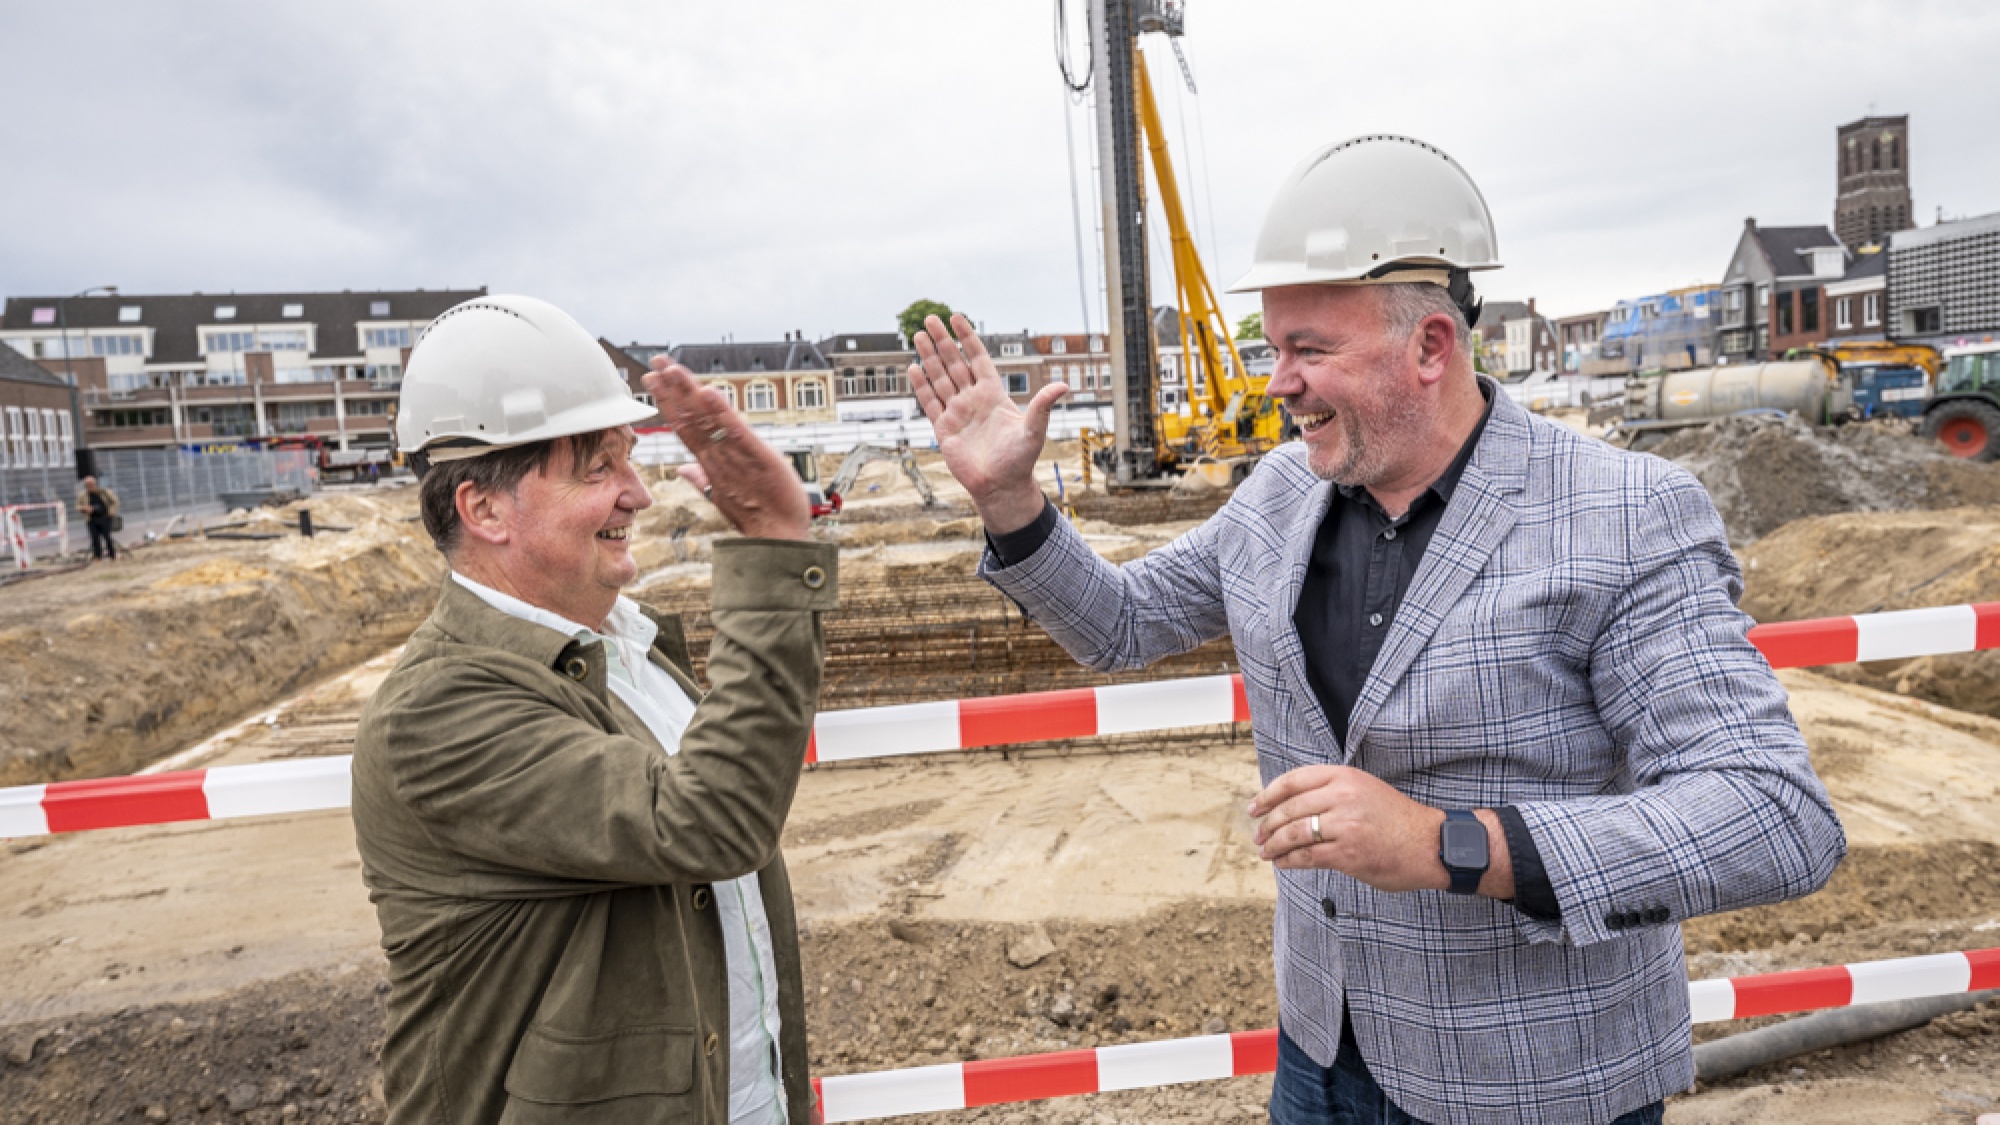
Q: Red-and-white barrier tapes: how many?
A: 2